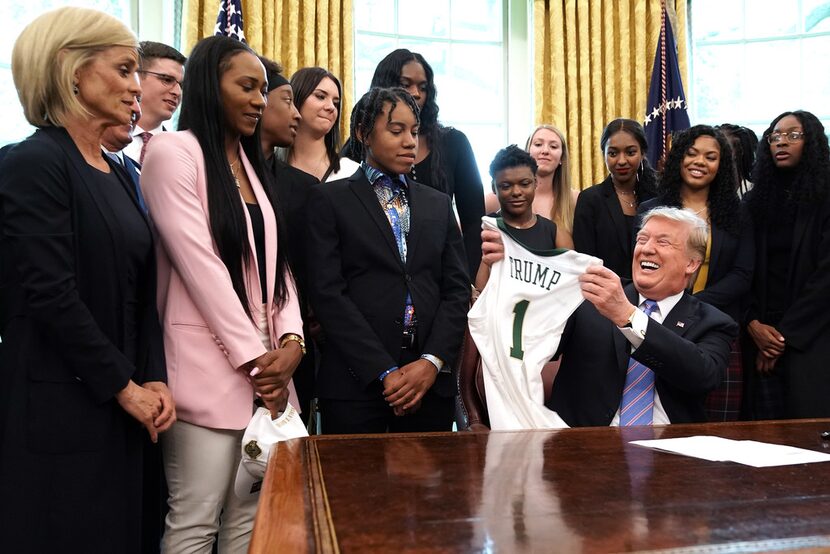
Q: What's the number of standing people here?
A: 14